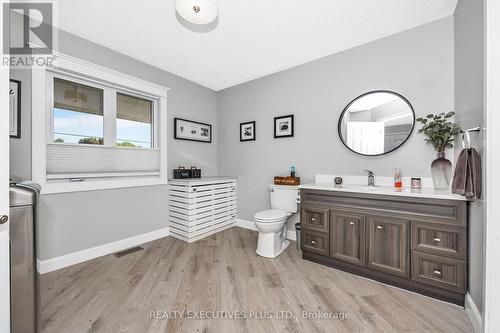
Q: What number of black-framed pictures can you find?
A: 4